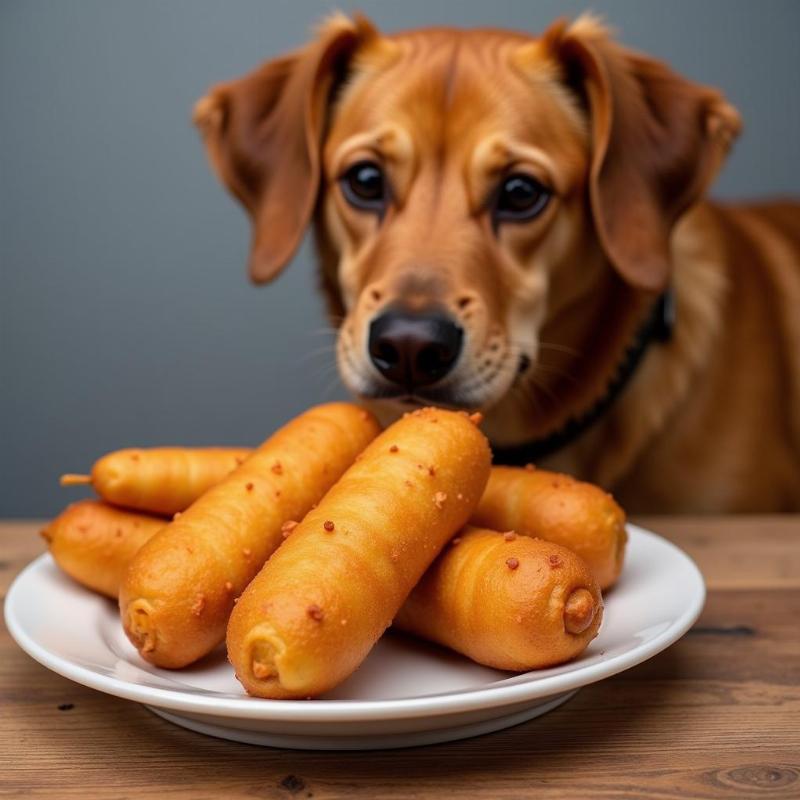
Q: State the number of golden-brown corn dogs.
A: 6